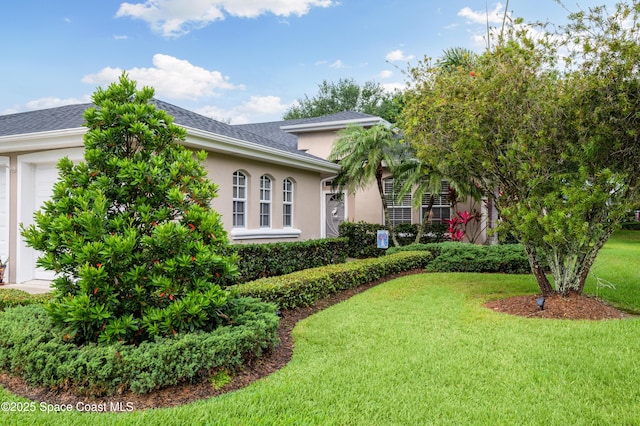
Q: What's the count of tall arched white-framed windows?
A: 3